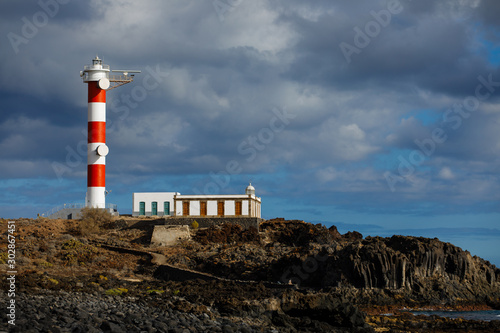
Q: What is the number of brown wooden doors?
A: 4